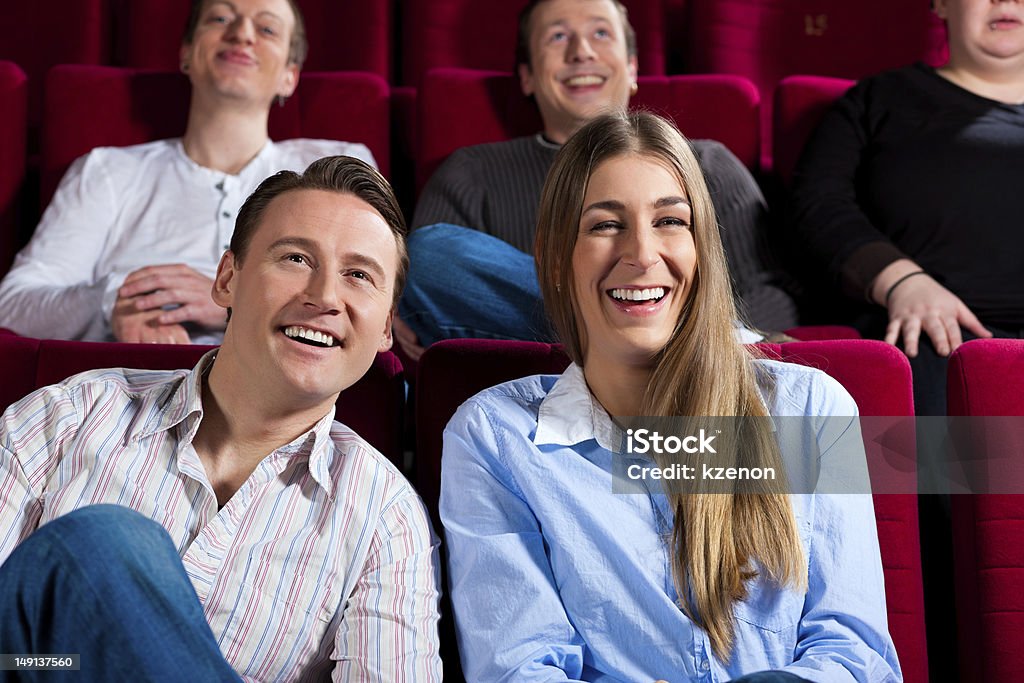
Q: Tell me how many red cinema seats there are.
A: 11